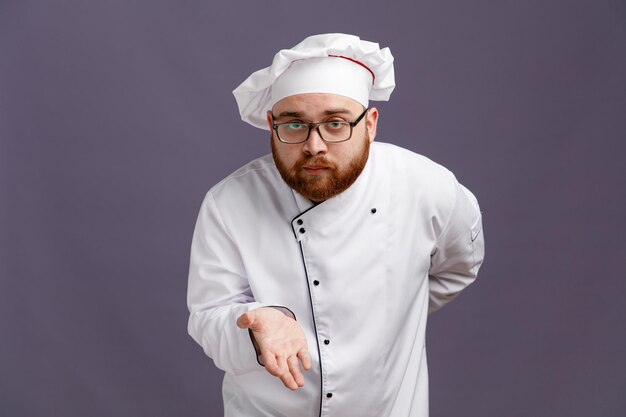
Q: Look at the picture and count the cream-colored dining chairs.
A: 0